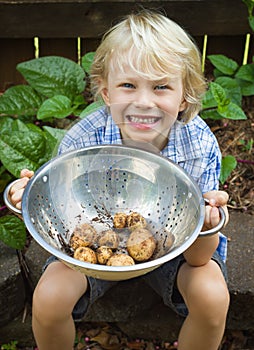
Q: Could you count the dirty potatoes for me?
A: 8